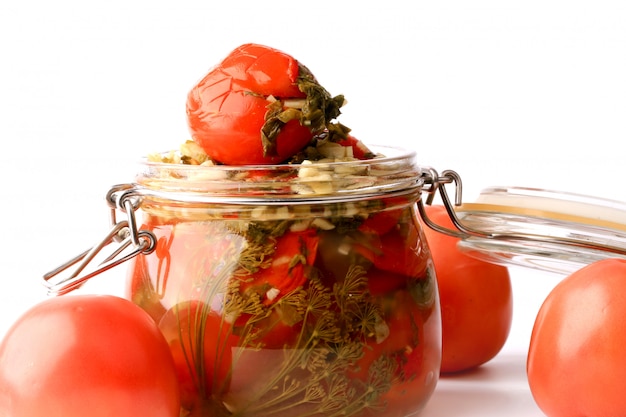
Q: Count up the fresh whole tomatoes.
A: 3